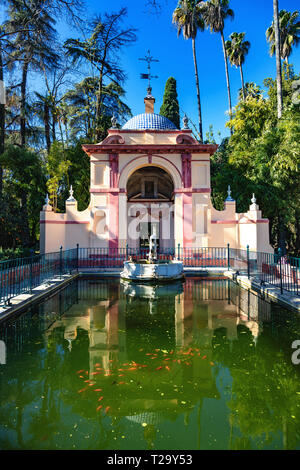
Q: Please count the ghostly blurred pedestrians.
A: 0